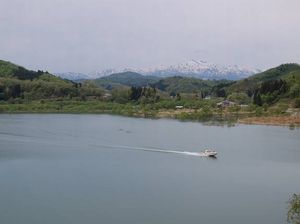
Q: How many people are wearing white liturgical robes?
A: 0